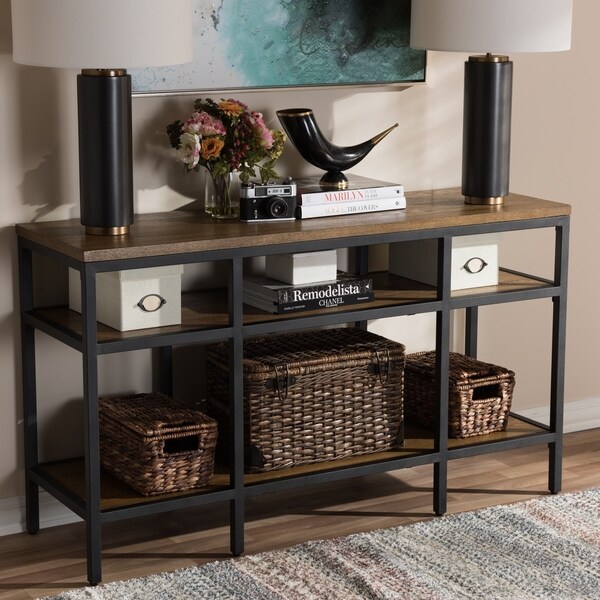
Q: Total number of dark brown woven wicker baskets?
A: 3